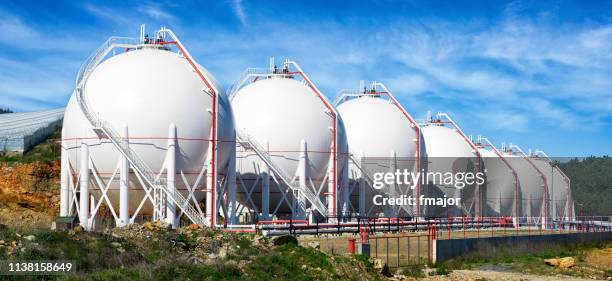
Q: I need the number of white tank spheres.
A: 7